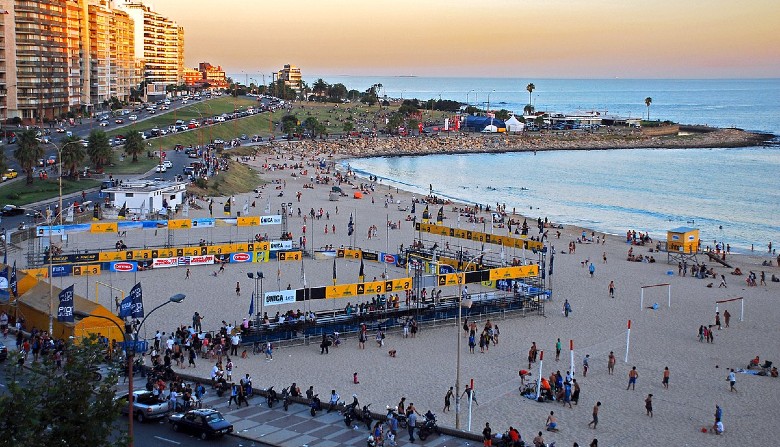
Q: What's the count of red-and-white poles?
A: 4